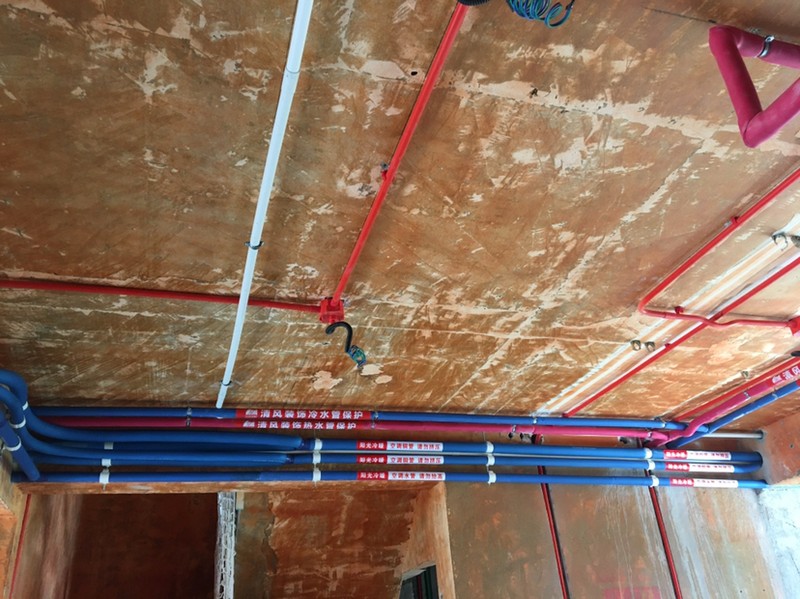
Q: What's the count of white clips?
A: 15